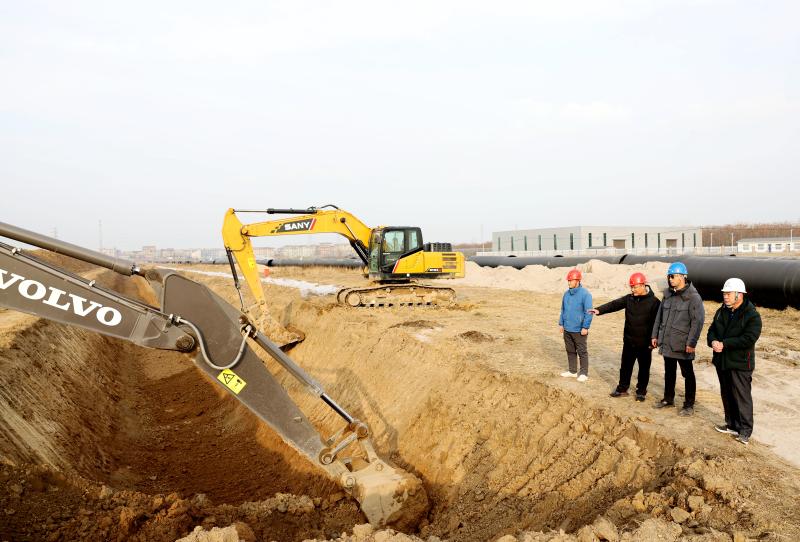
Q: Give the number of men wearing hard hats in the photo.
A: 4